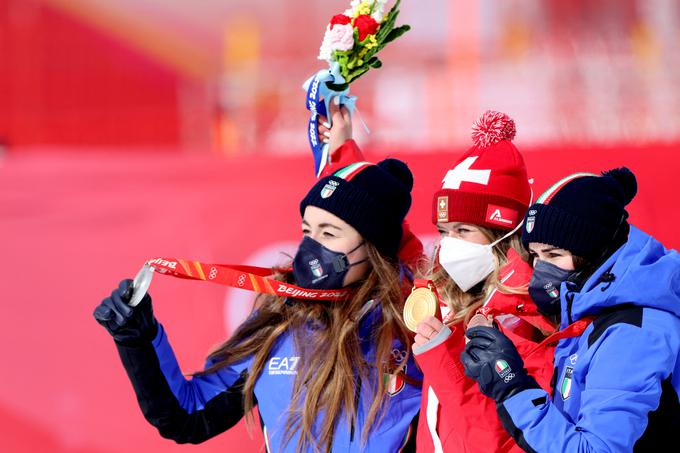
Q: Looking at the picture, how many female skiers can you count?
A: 3